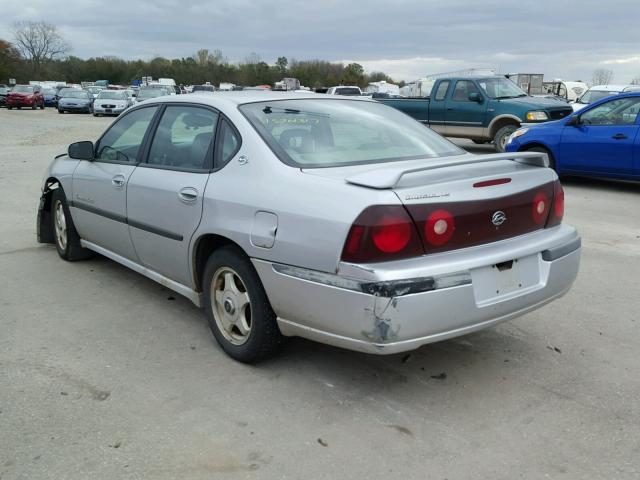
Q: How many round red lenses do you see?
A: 4